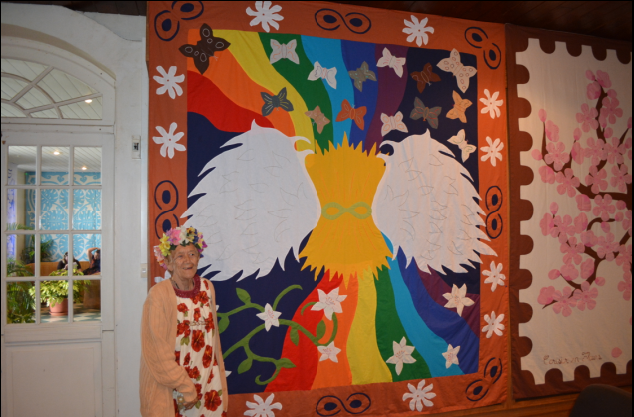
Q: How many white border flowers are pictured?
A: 11